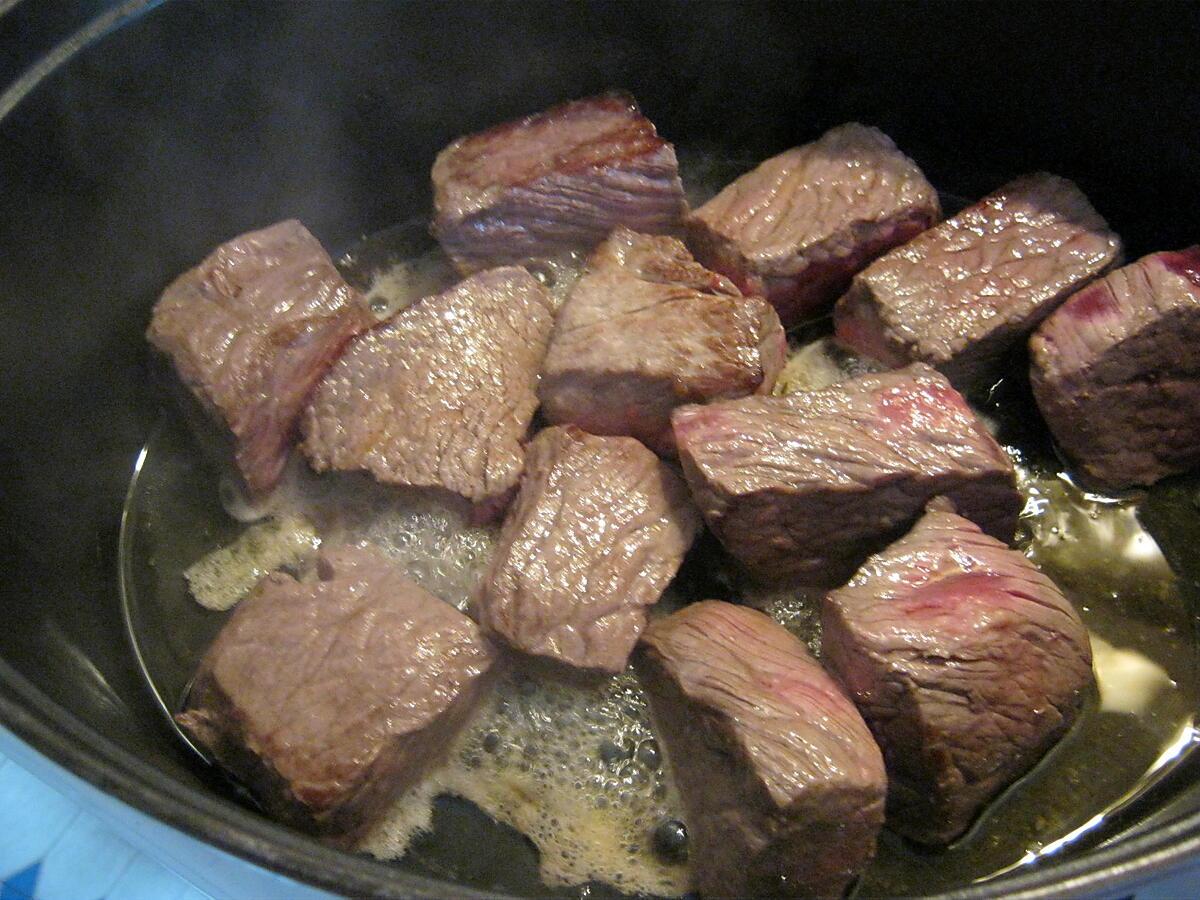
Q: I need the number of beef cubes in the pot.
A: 12